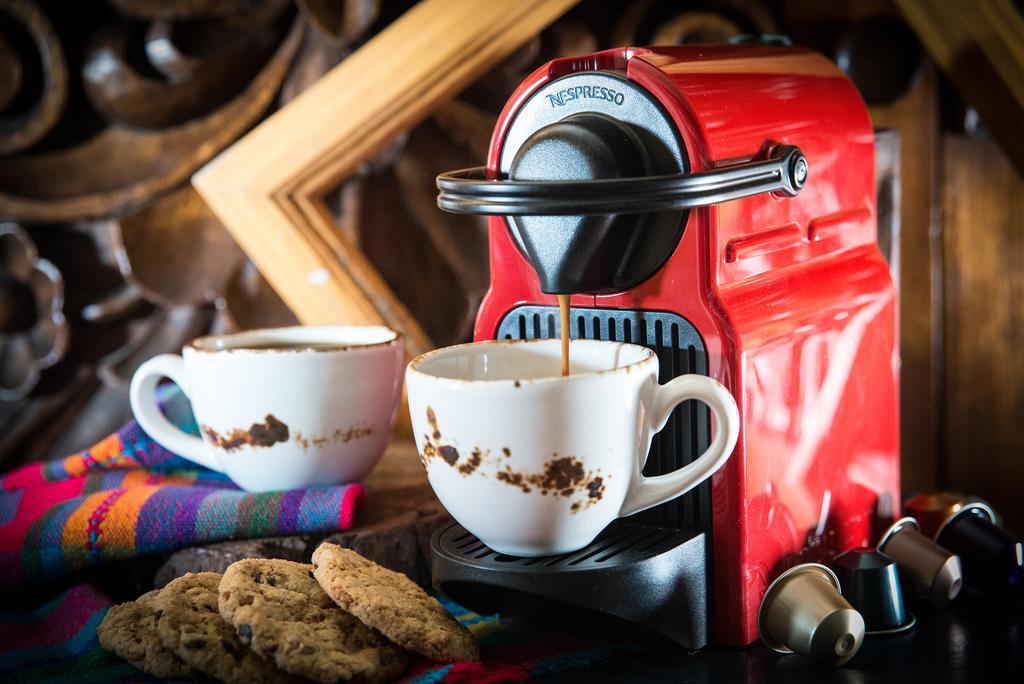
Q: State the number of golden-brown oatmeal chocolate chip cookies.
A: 4